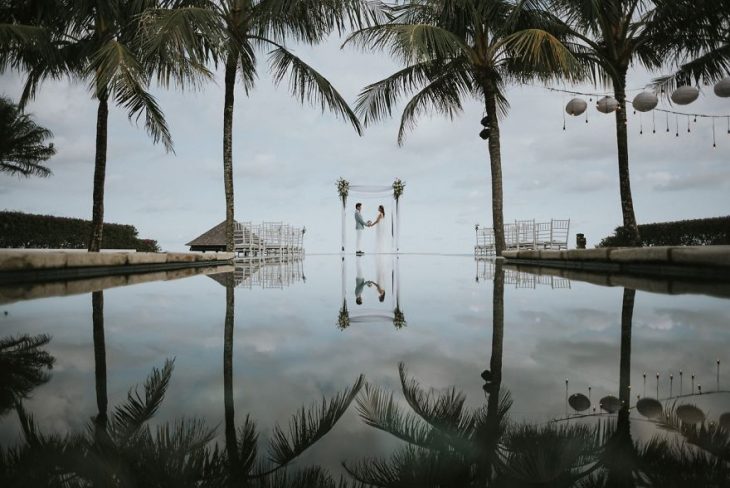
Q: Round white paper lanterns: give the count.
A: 5